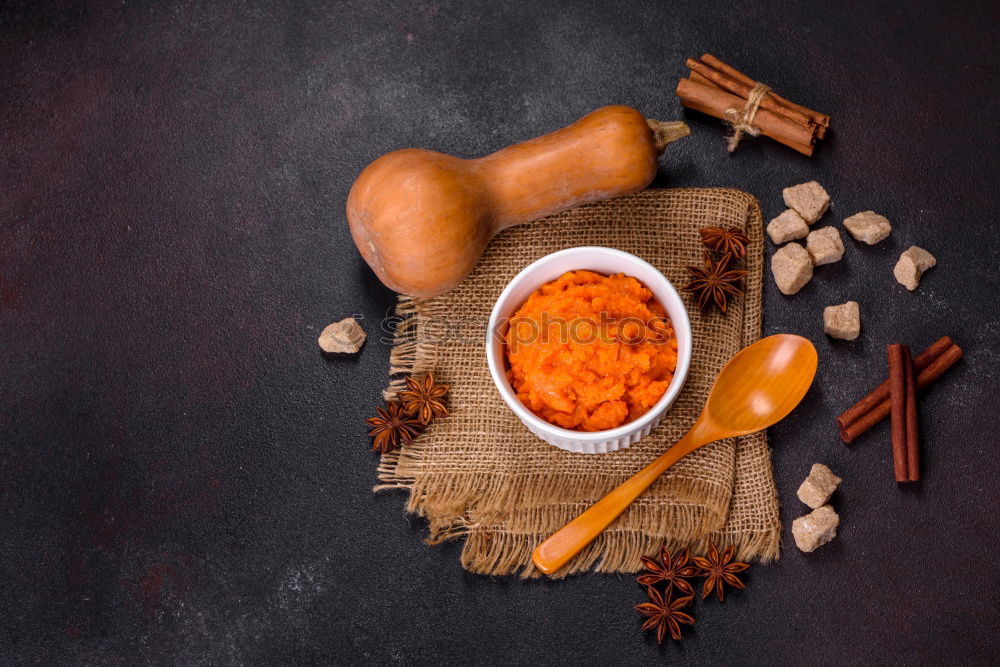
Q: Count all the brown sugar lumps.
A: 10